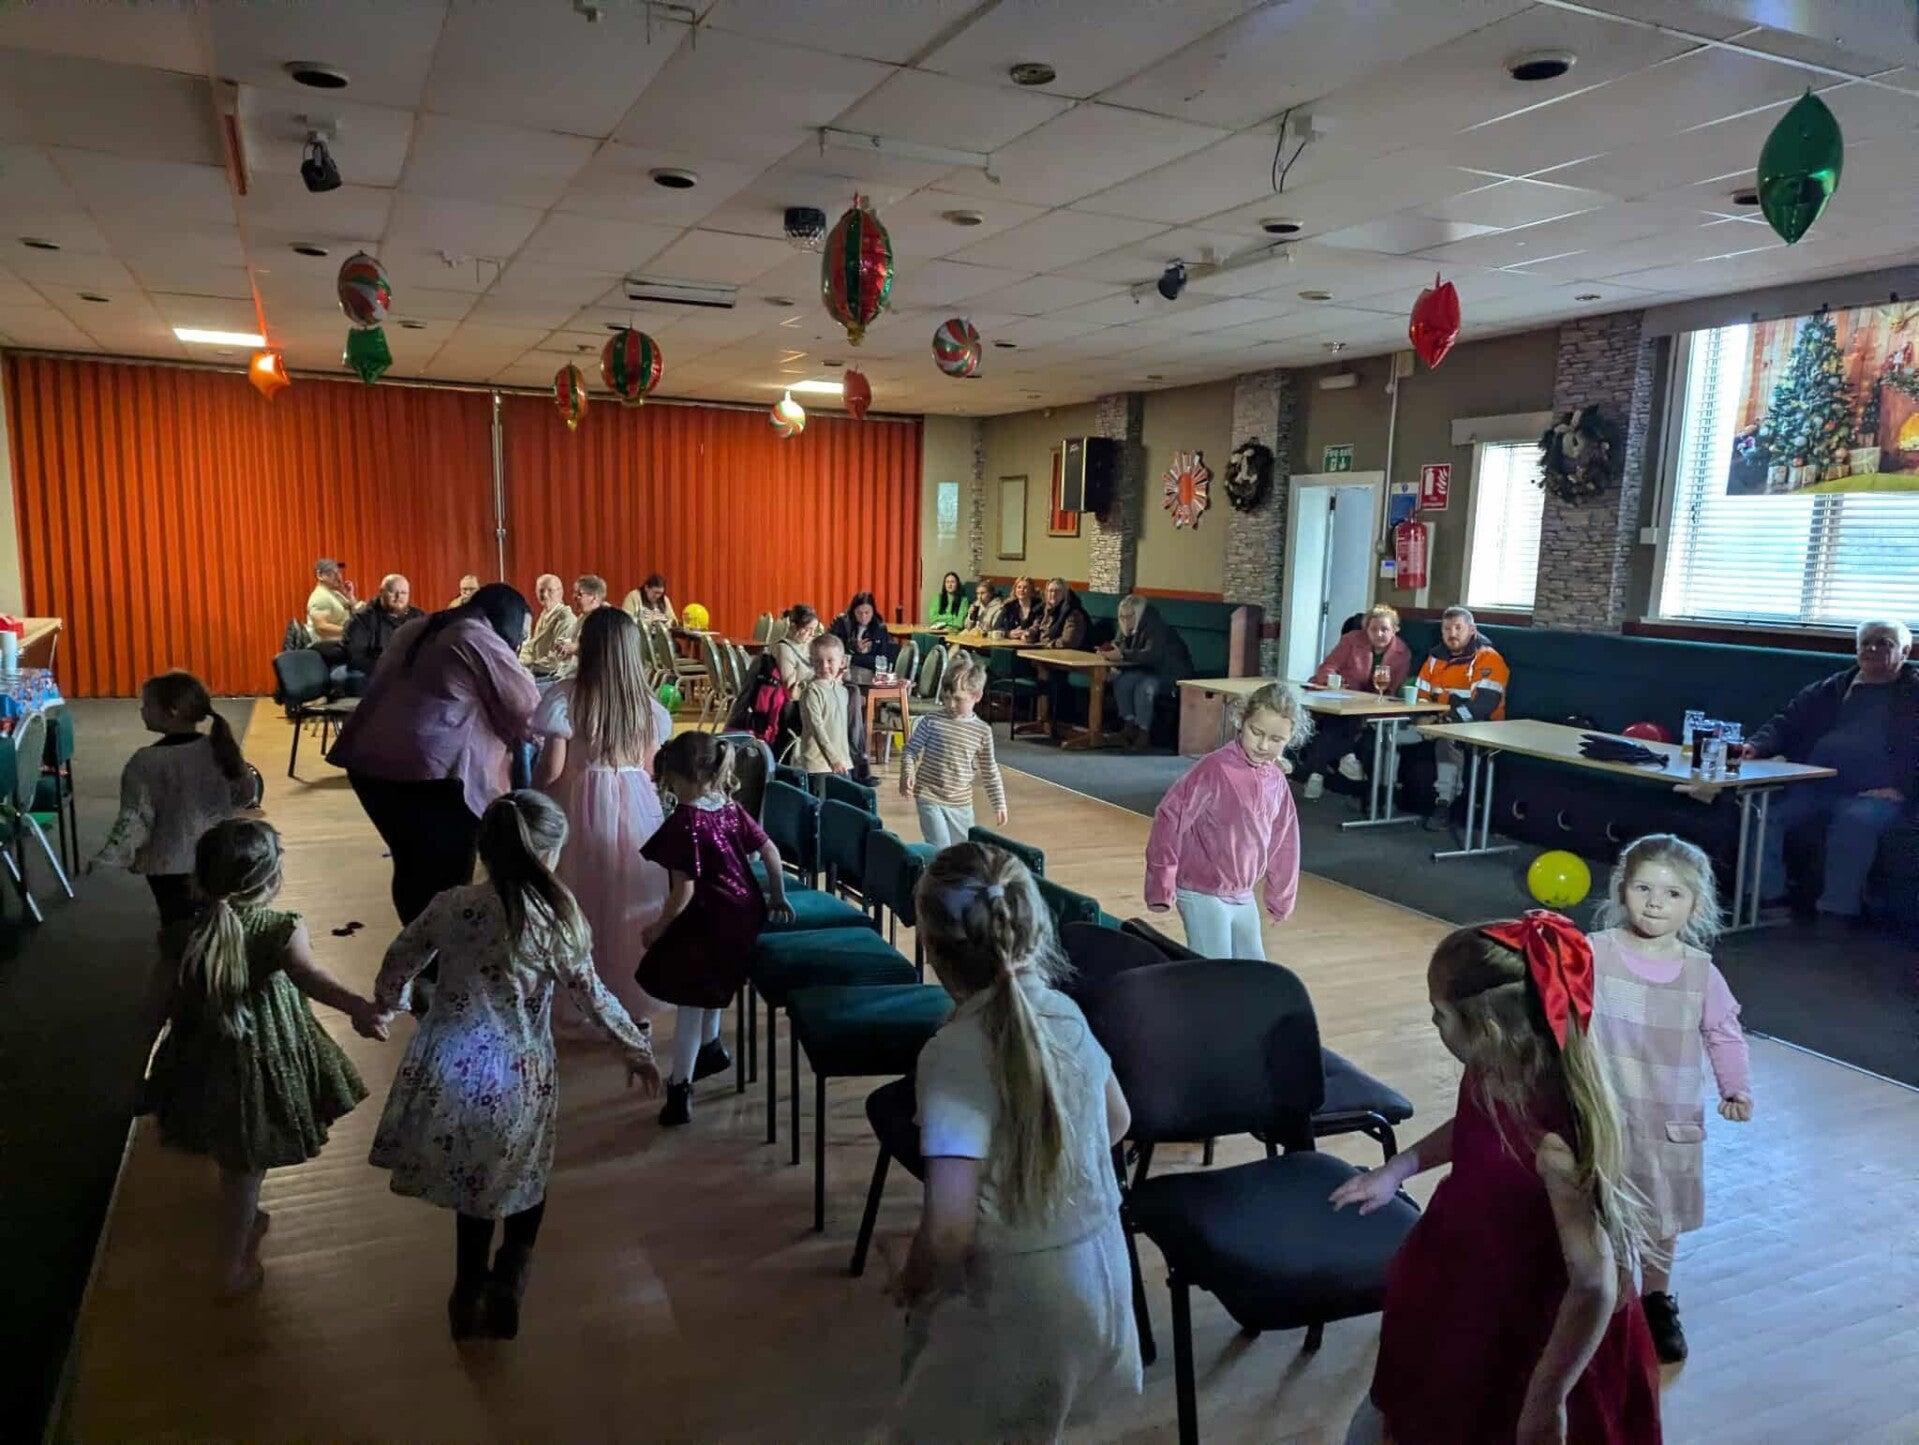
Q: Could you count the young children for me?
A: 11